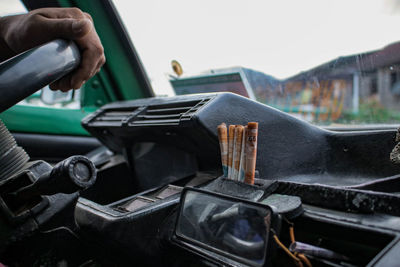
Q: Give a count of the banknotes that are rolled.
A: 5